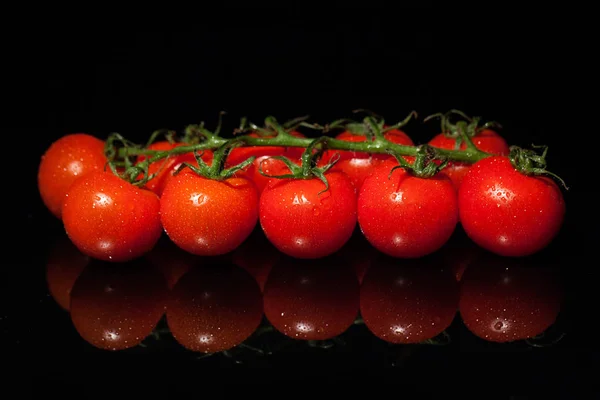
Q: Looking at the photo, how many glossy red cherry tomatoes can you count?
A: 10